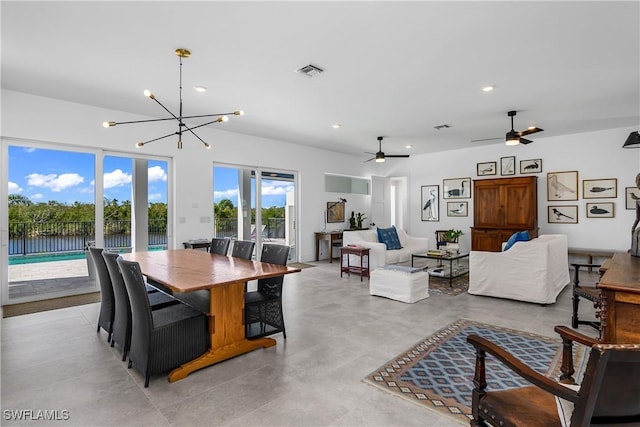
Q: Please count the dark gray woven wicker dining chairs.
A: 6